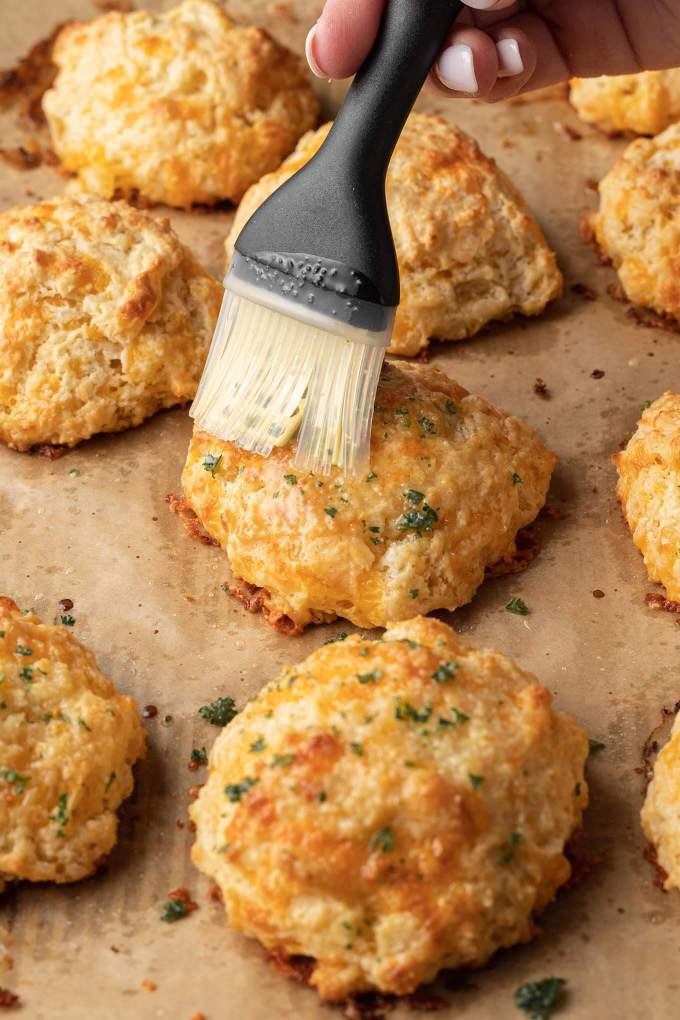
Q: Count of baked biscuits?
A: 10